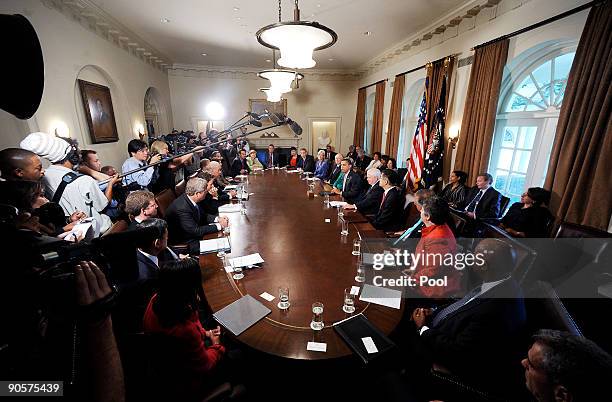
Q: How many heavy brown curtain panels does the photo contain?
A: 6